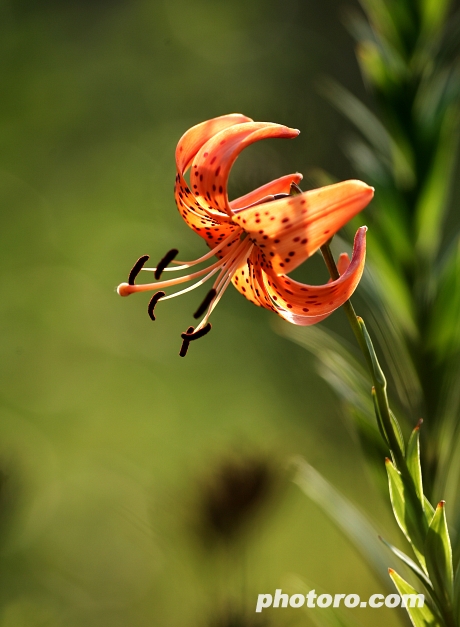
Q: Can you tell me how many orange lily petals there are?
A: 6